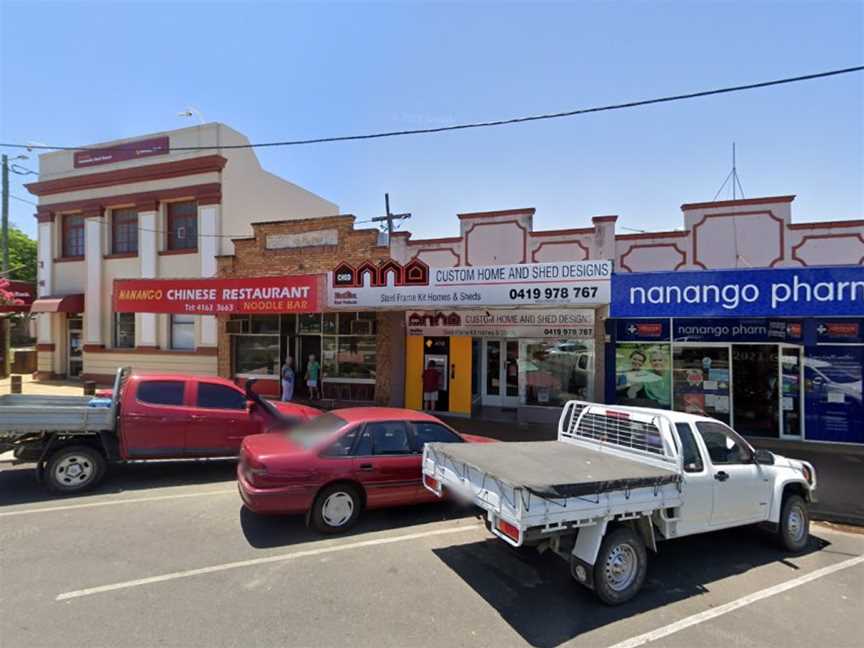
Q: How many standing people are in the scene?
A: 3